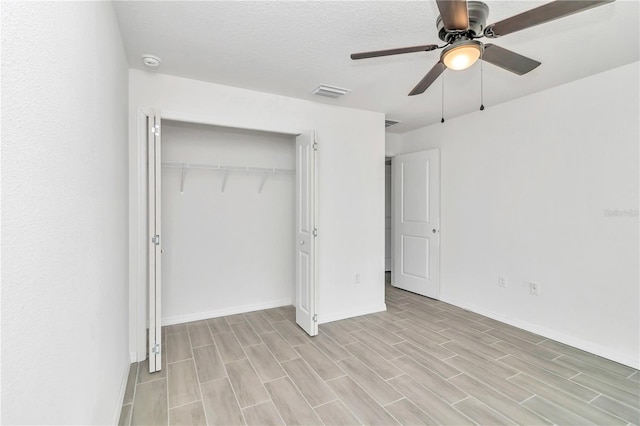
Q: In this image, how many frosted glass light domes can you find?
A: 1